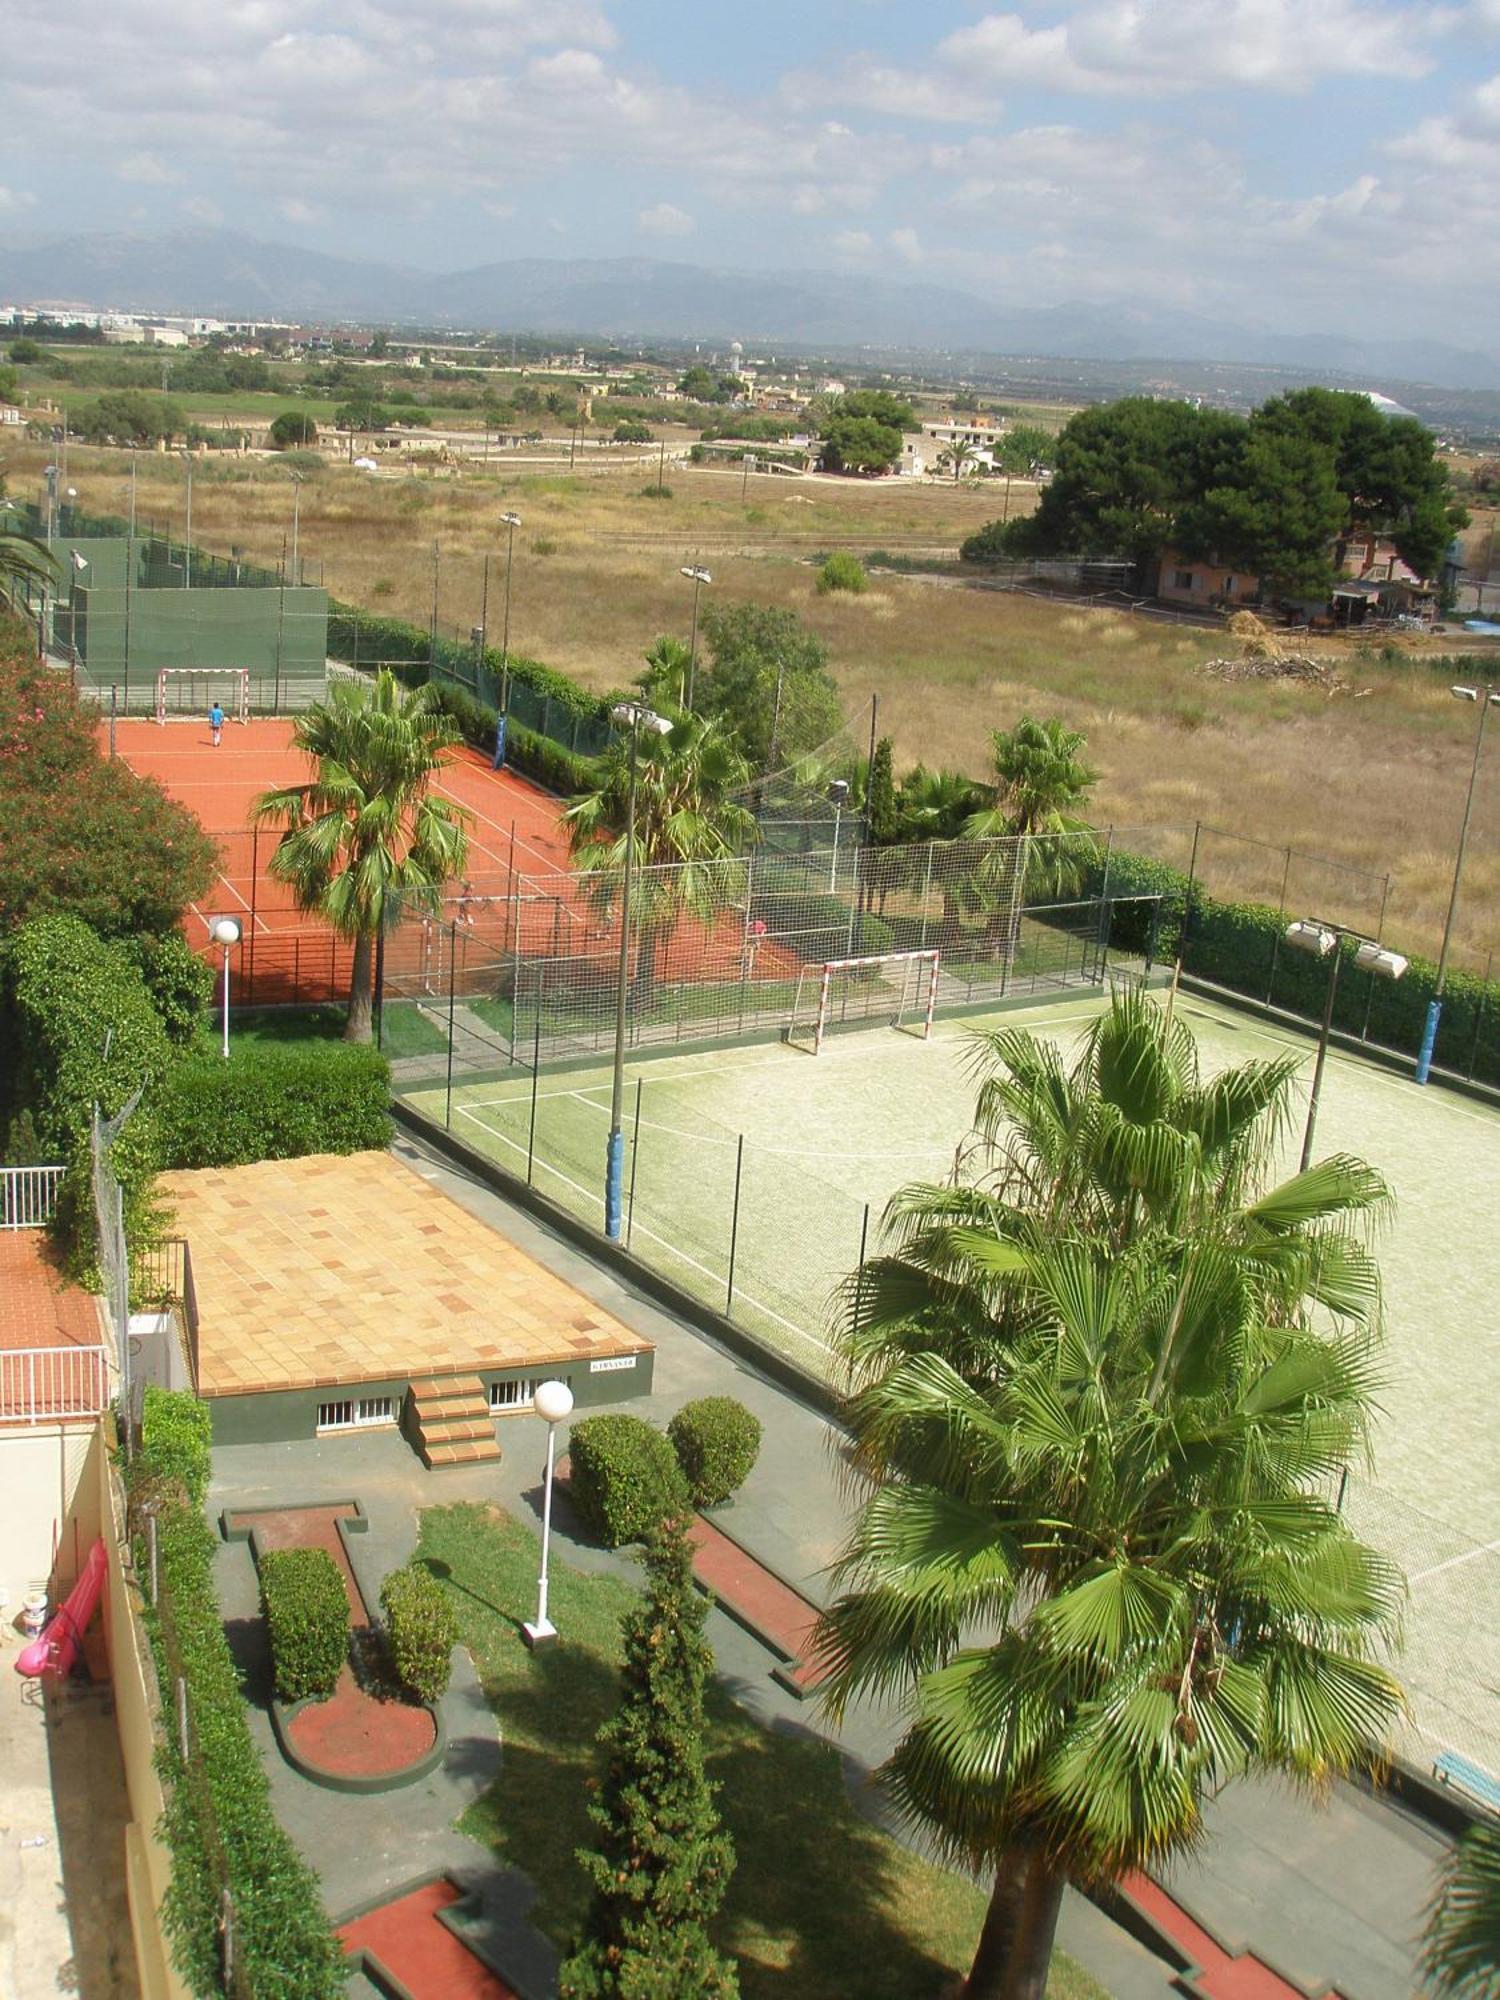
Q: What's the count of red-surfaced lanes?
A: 4